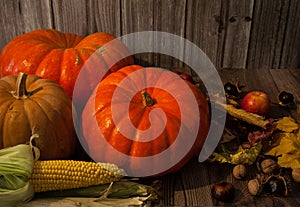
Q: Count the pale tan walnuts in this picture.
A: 4